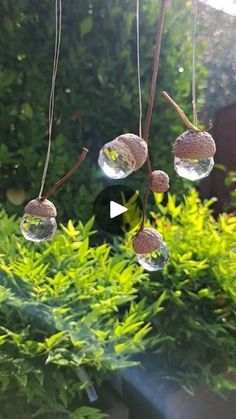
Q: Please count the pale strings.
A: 3